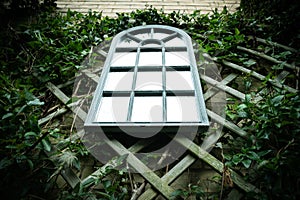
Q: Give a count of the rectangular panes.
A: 9